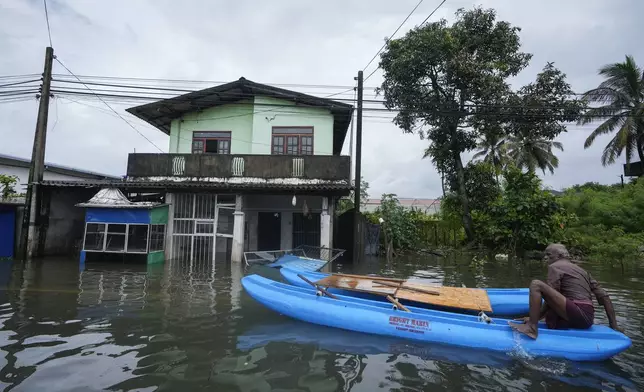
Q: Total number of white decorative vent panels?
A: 3